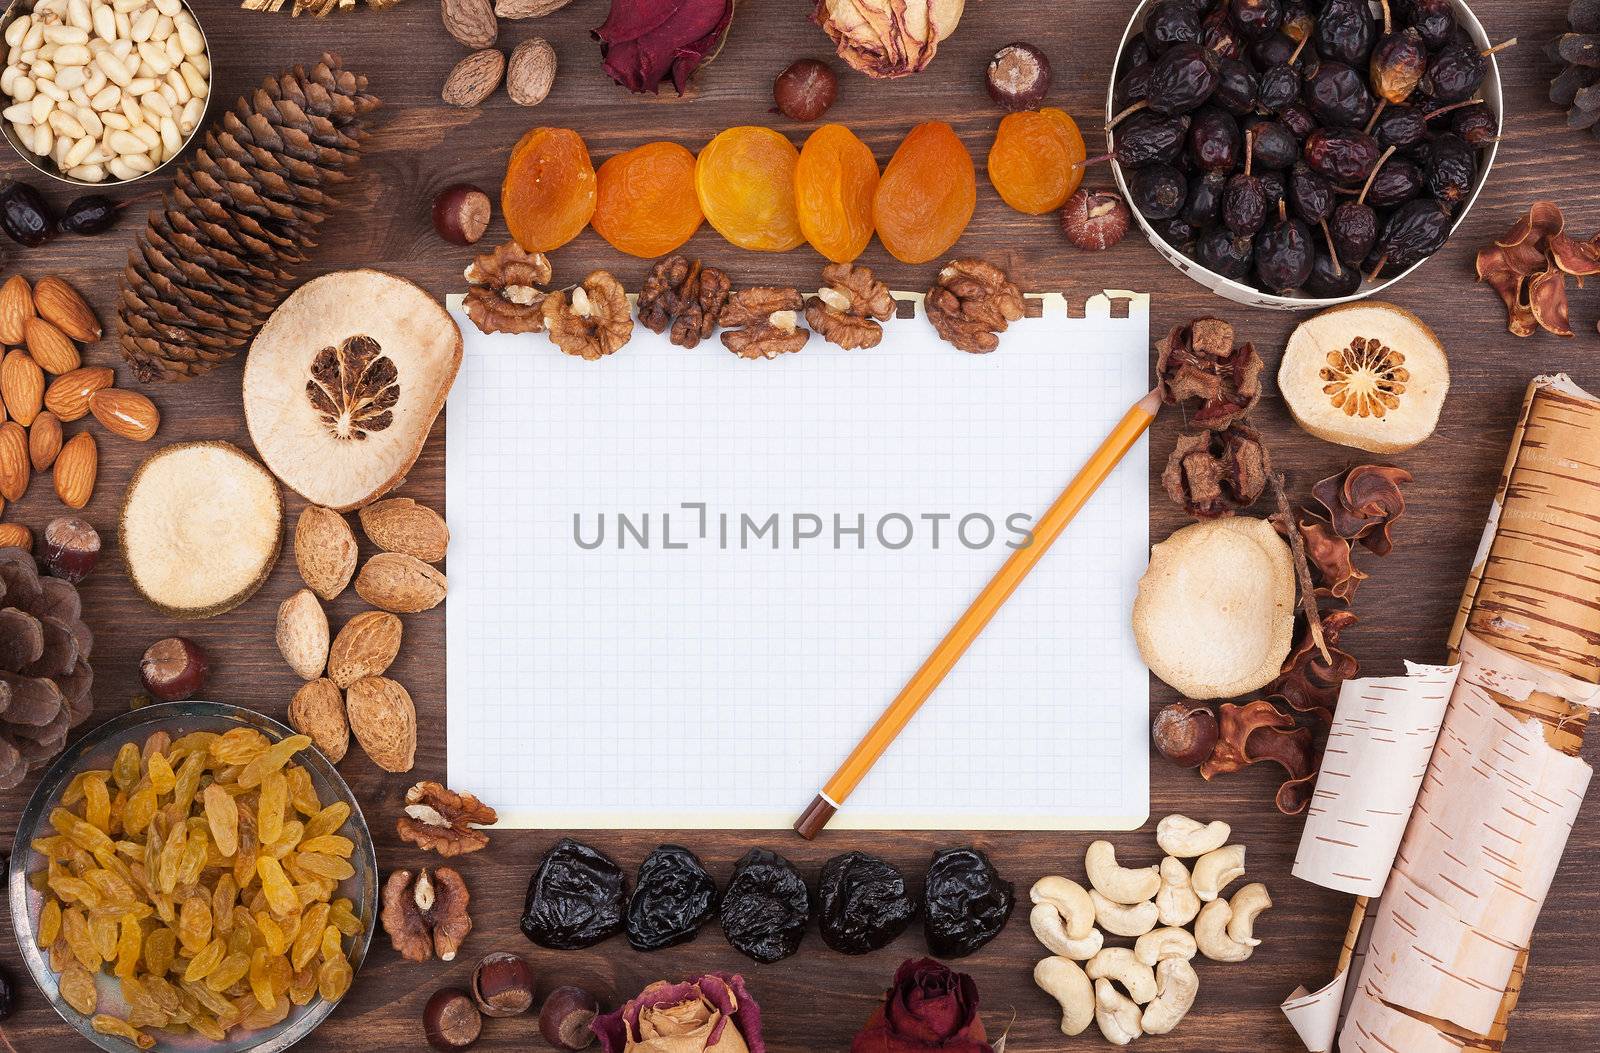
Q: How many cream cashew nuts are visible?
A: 14